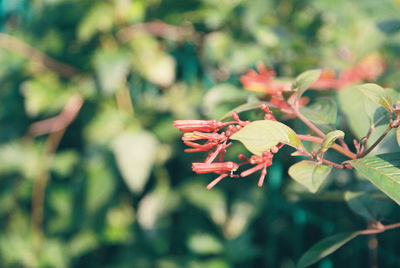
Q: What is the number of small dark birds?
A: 0